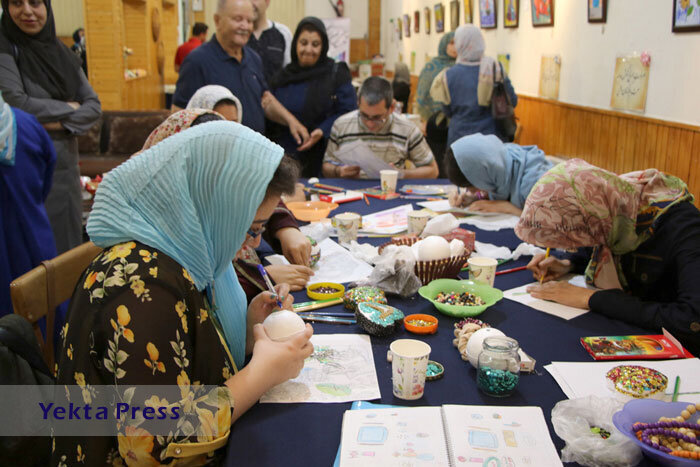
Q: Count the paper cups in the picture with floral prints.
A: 5